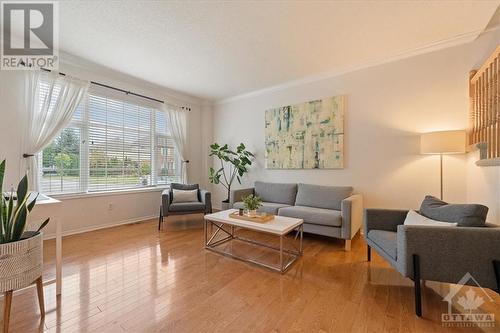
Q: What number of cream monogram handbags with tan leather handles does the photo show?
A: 0